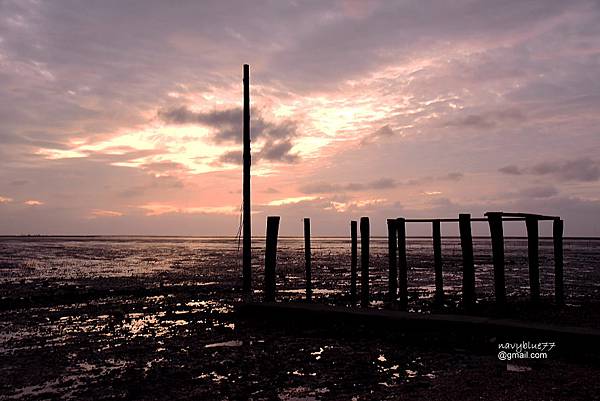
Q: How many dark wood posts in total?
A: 12